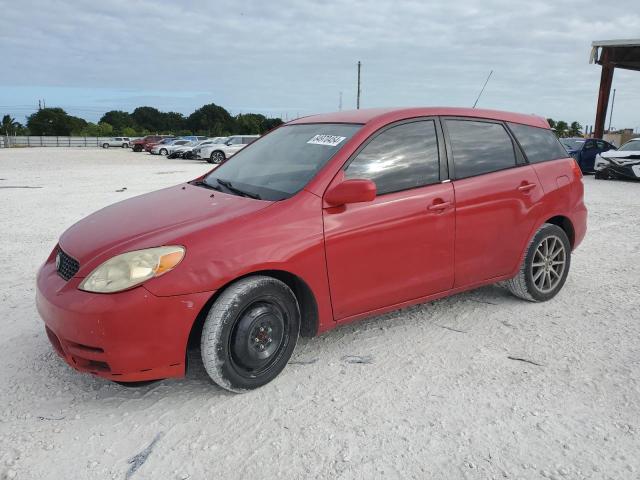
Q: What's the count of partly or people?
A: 0